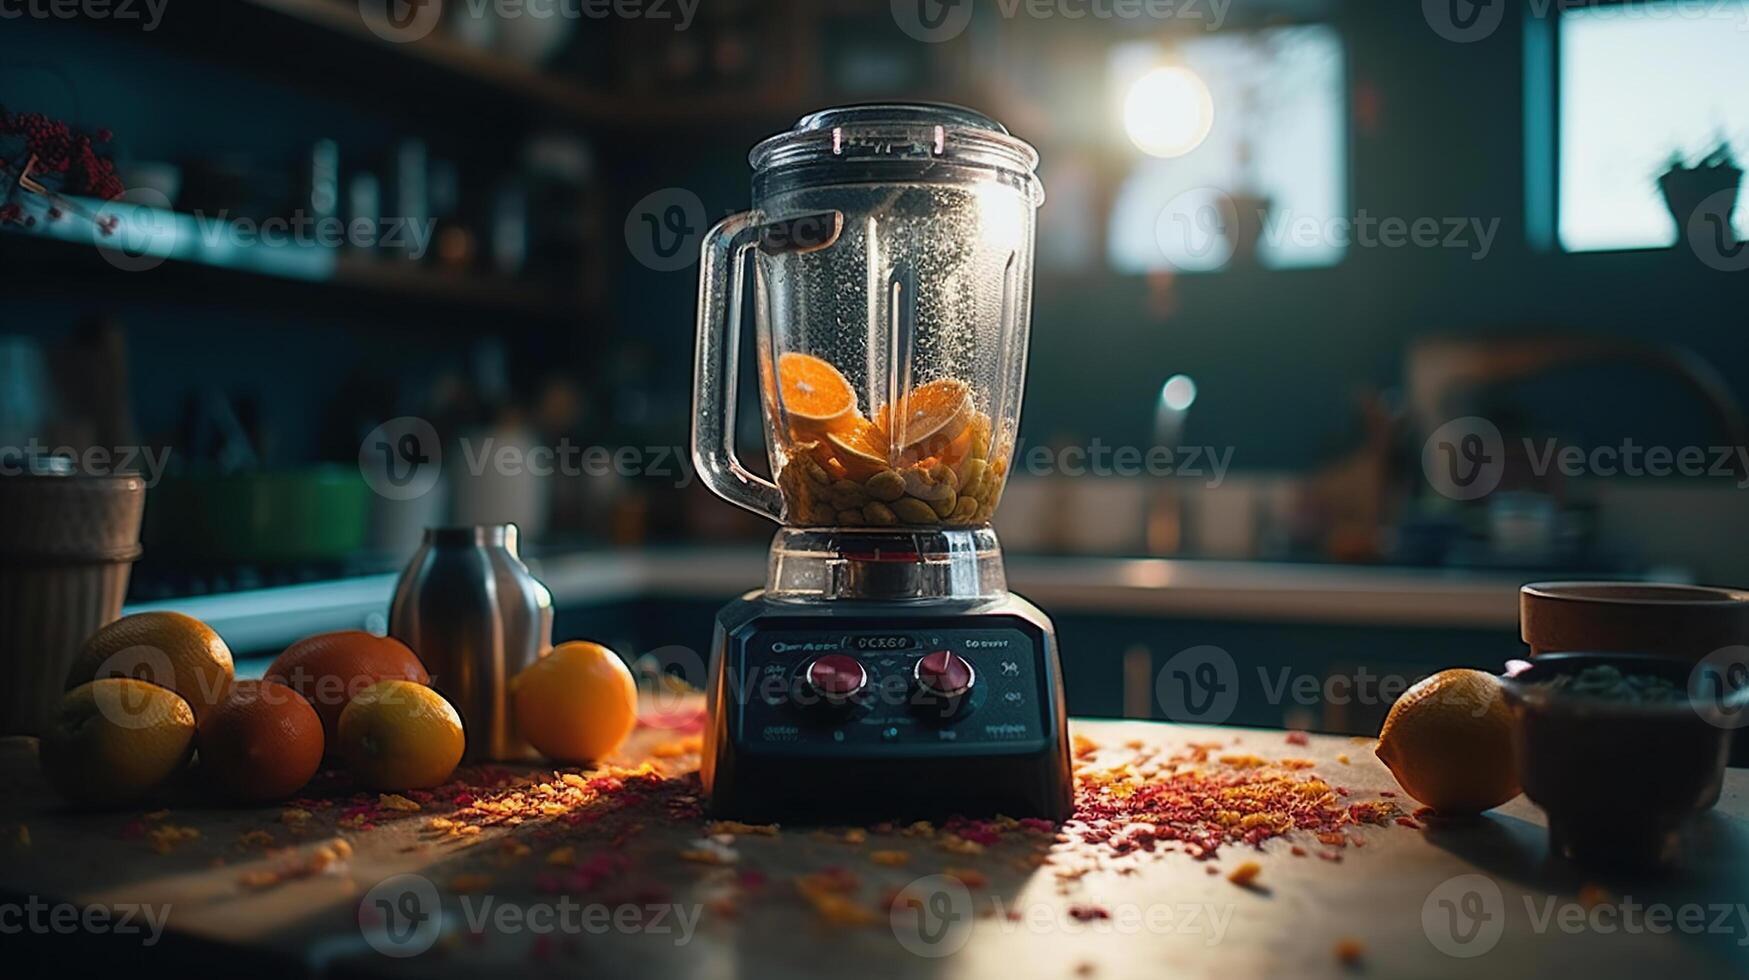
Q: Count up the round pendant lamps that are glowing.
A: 1